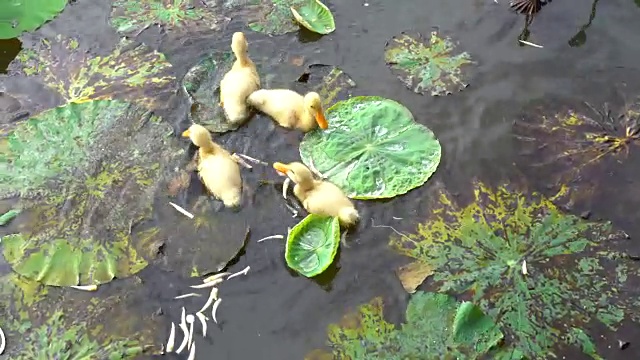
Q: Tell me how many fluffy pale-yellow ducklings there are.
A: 4